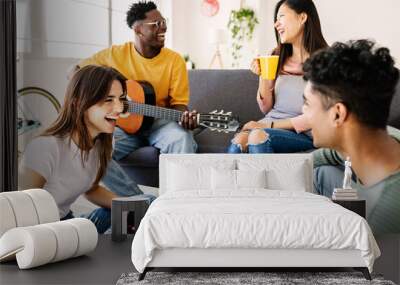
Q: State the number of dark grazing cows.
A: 0